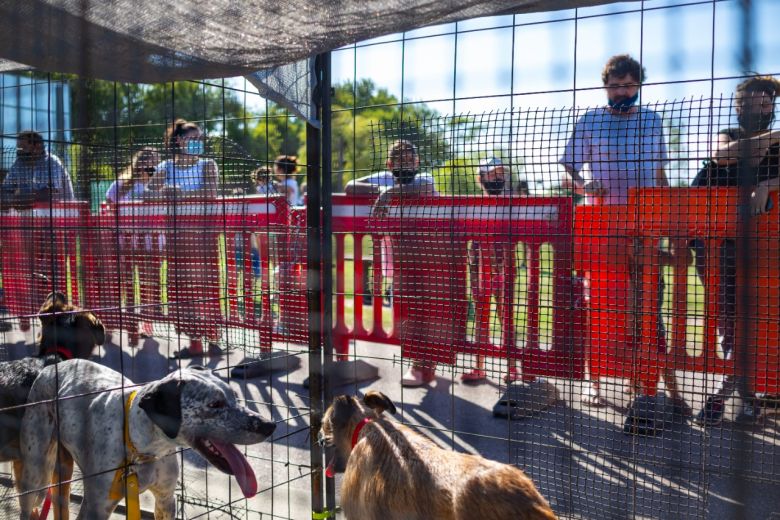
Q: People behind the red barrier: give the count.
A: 9